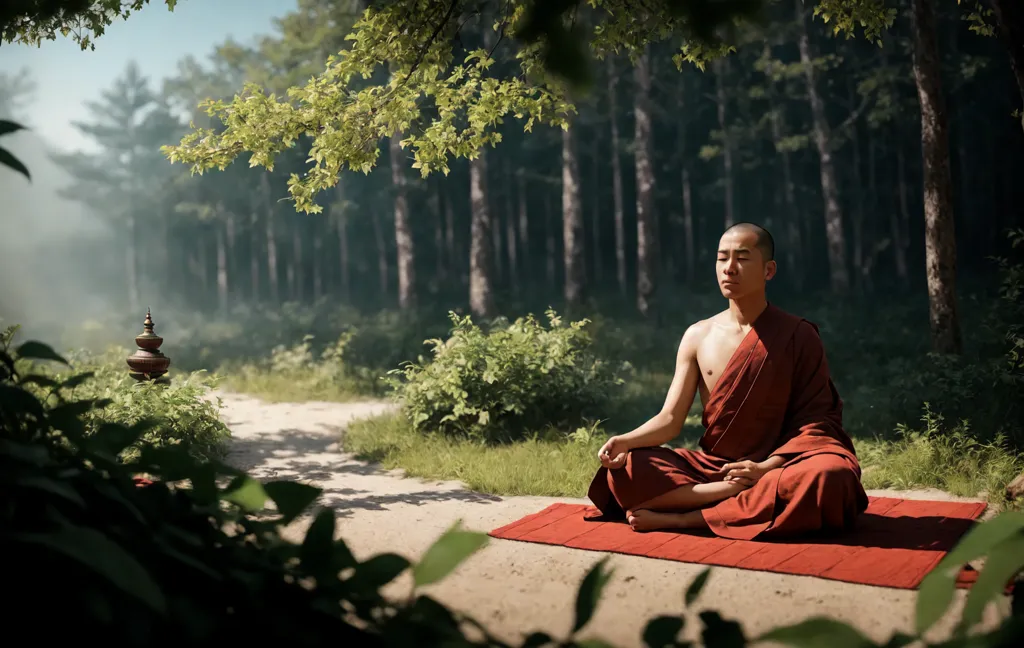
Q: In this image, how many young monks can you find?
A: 1